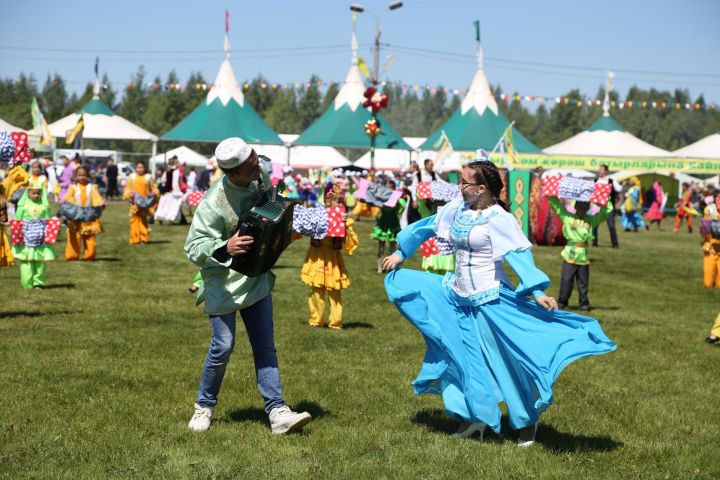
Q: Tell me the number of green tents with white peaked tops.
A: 3